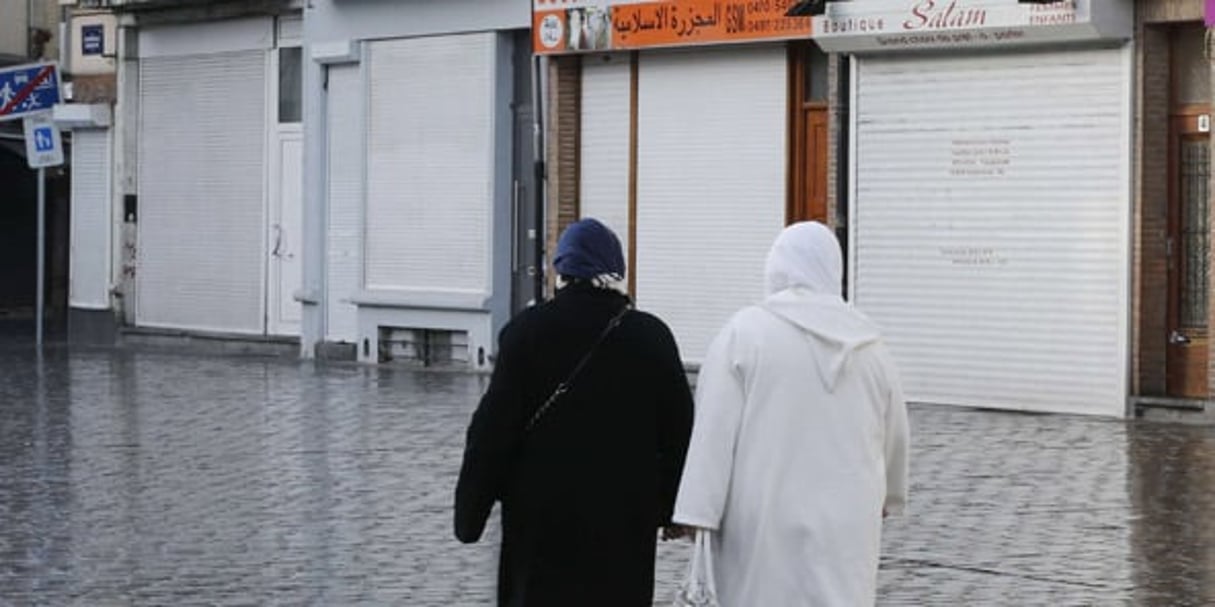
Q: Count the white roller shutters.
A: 7